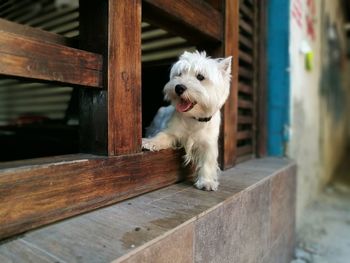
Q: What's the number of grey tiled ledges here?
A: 1